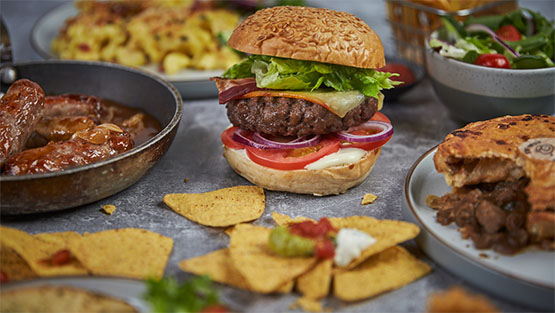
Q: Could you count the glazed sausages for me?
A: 4